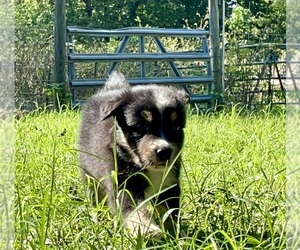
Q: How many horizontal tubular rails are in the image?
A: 4